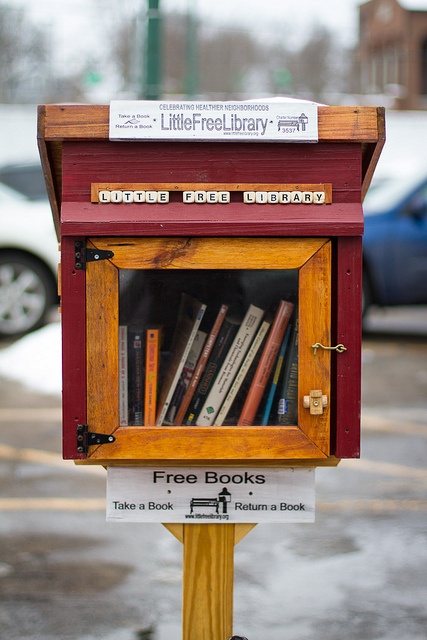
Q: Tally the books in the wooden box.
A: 12